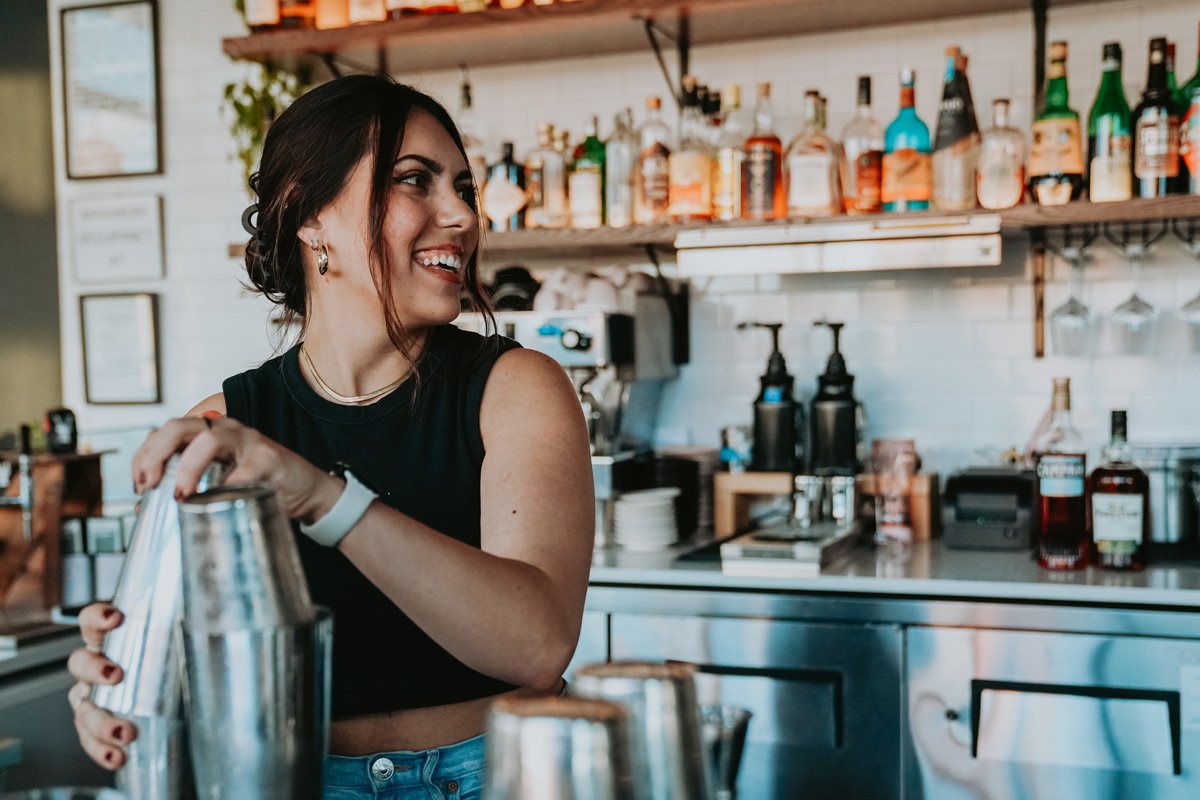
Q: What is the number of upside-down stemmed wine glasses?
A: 3